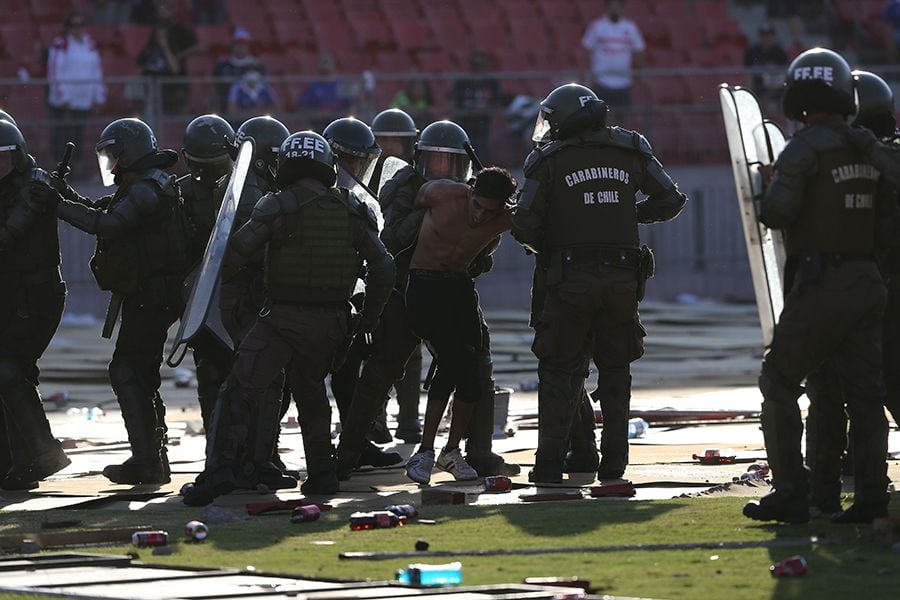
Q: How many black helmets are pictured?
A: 12